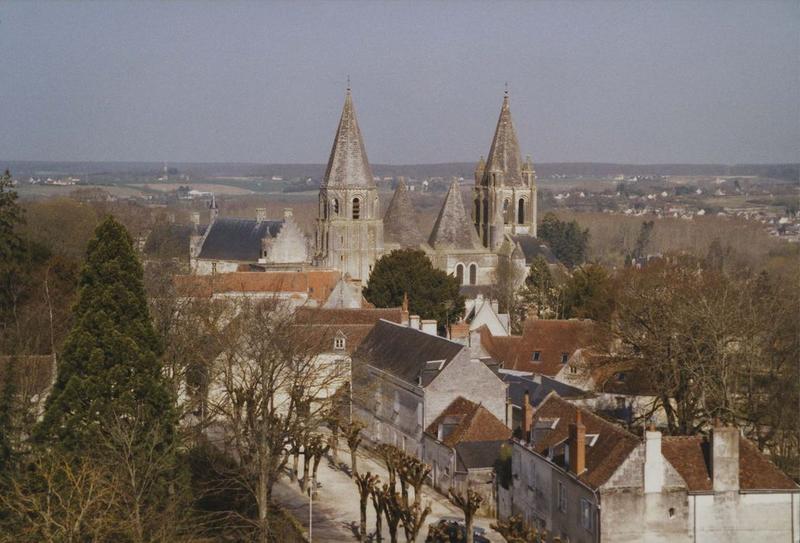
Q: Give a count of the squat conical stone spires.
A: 2